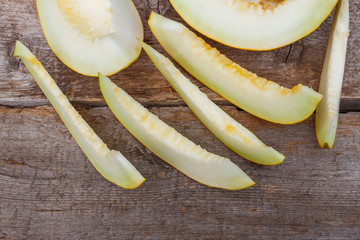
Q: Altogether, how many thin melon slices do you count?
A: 5